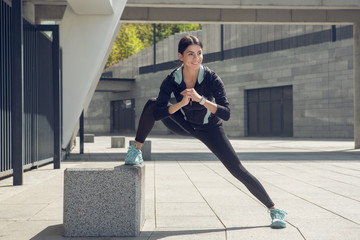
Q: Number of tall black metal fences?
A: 1